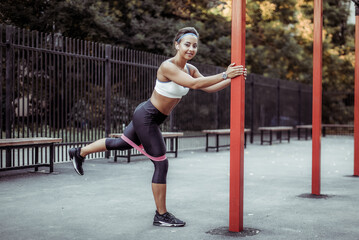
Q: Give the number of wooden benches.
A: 5